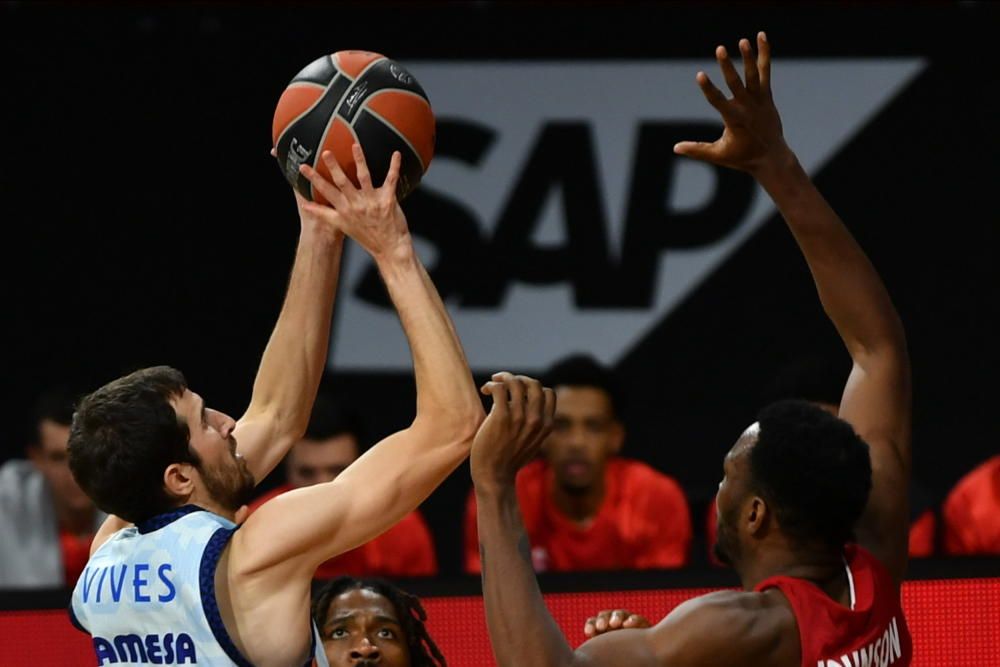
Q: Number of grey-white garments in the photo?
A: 1